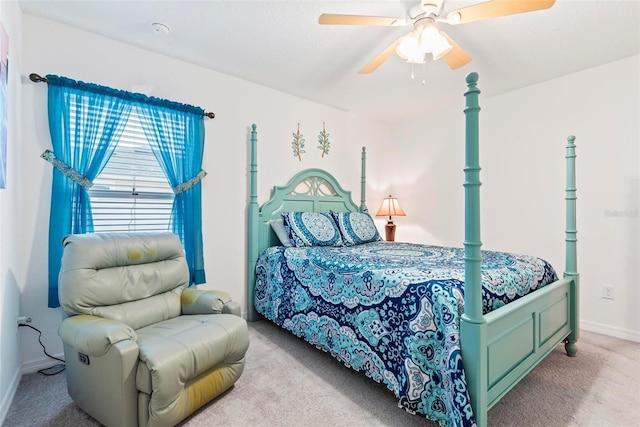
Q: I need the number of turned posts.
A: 4